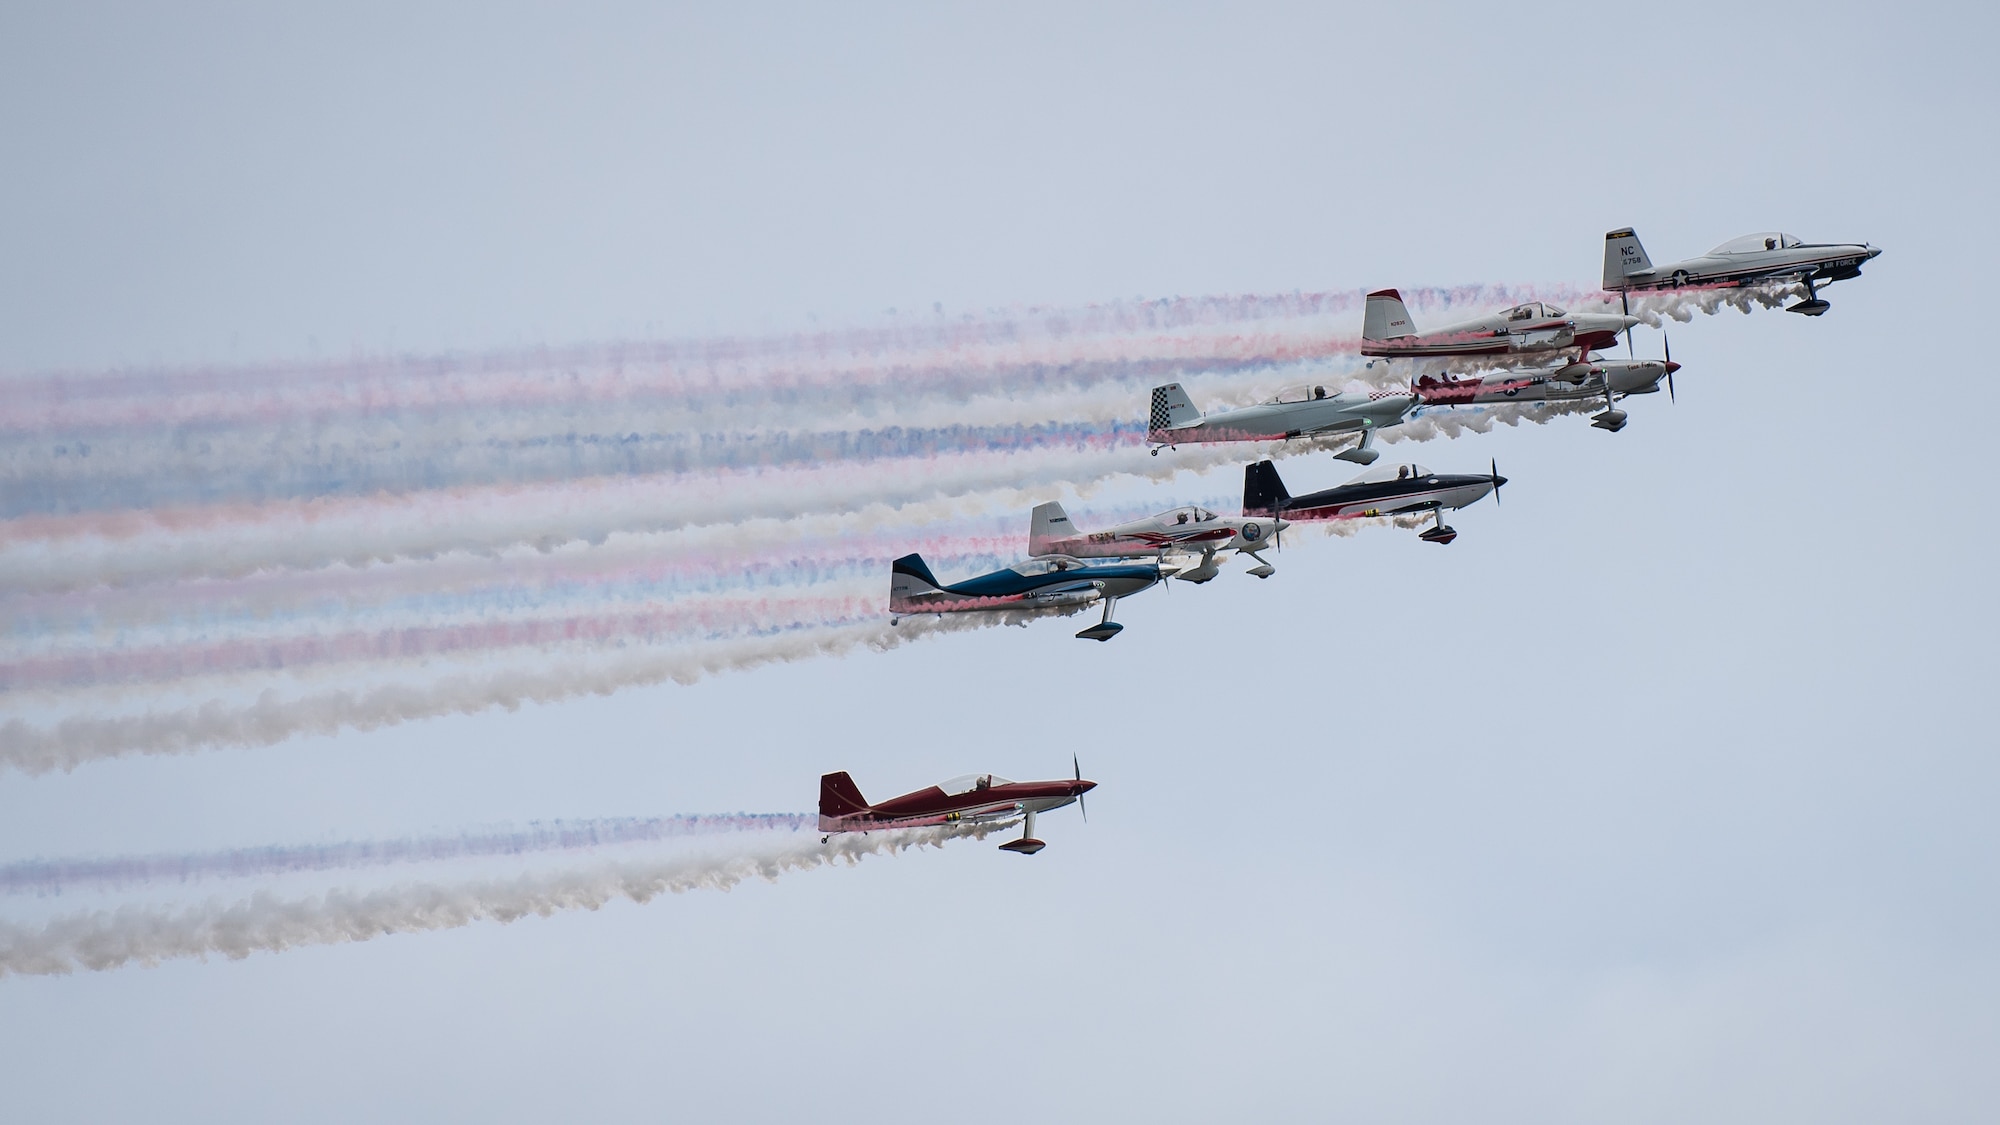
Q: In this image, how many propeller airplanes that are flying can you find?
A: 8